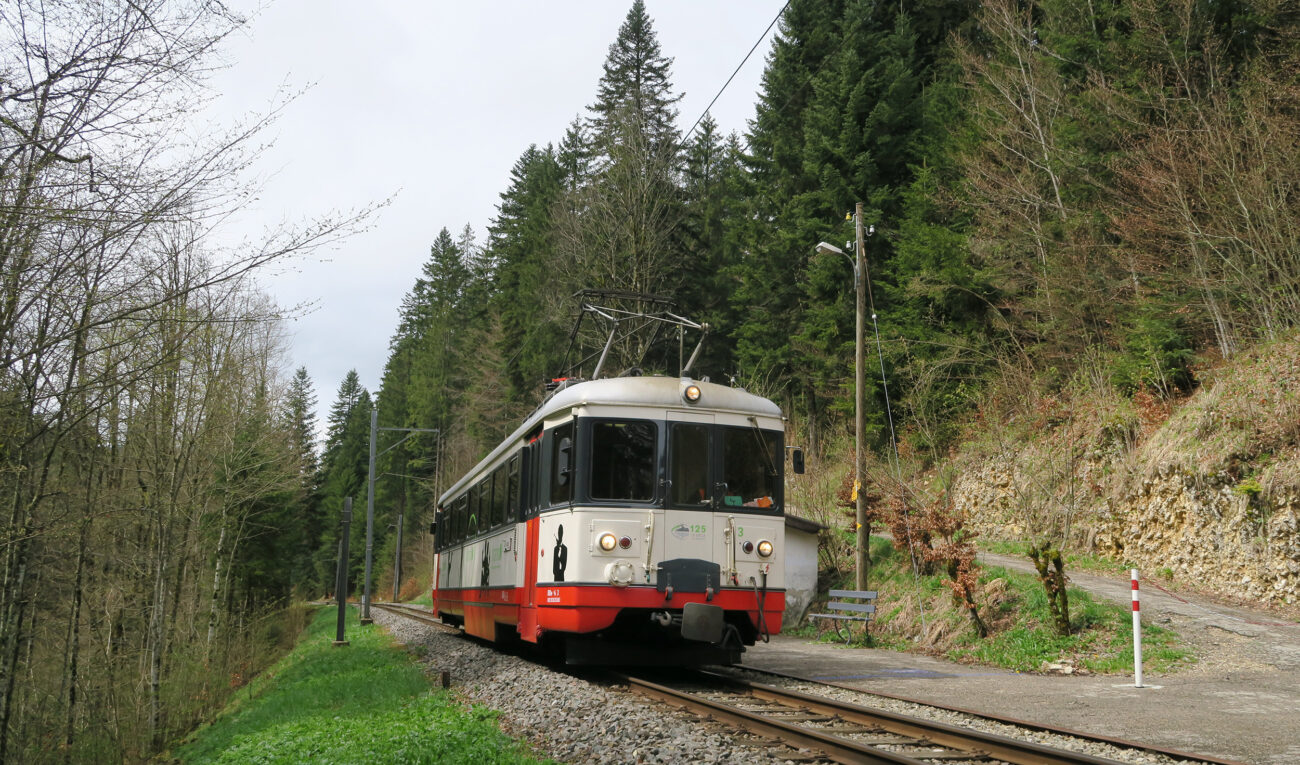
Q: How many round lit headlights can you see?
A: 3